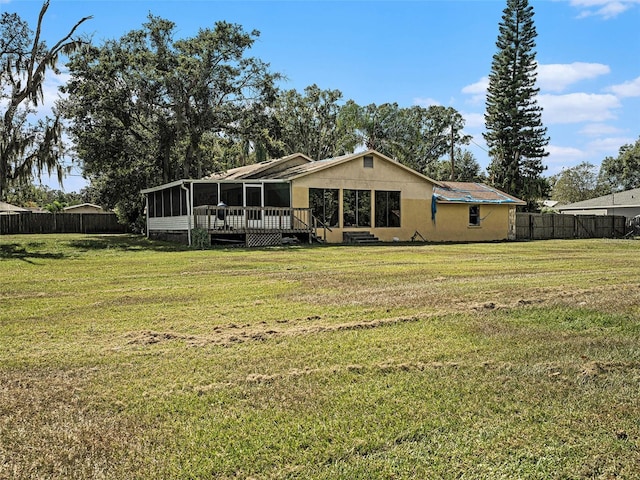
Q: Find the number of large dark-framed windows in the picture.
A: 3